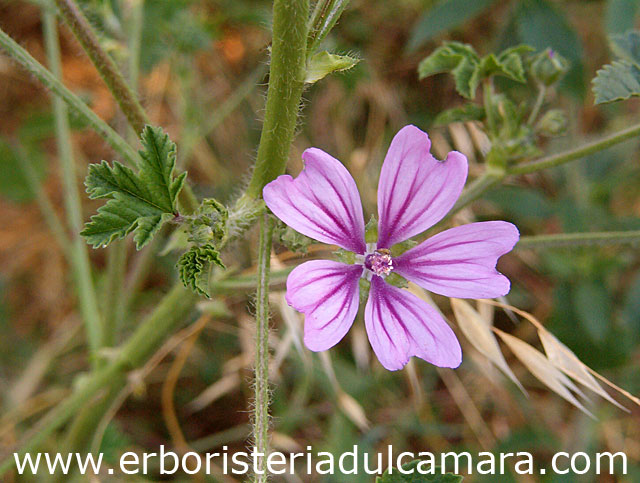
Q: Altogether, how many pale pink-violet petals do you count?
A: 5